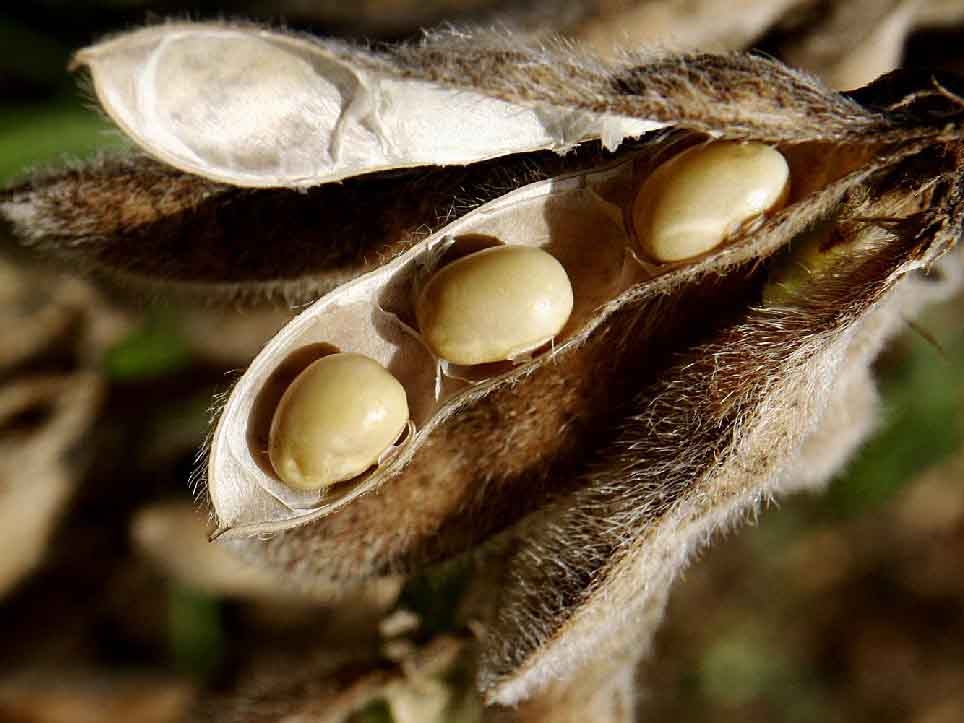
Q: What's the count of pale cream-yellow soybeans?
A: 3